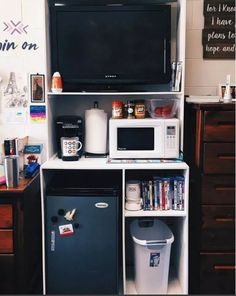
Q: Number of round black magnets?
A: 3